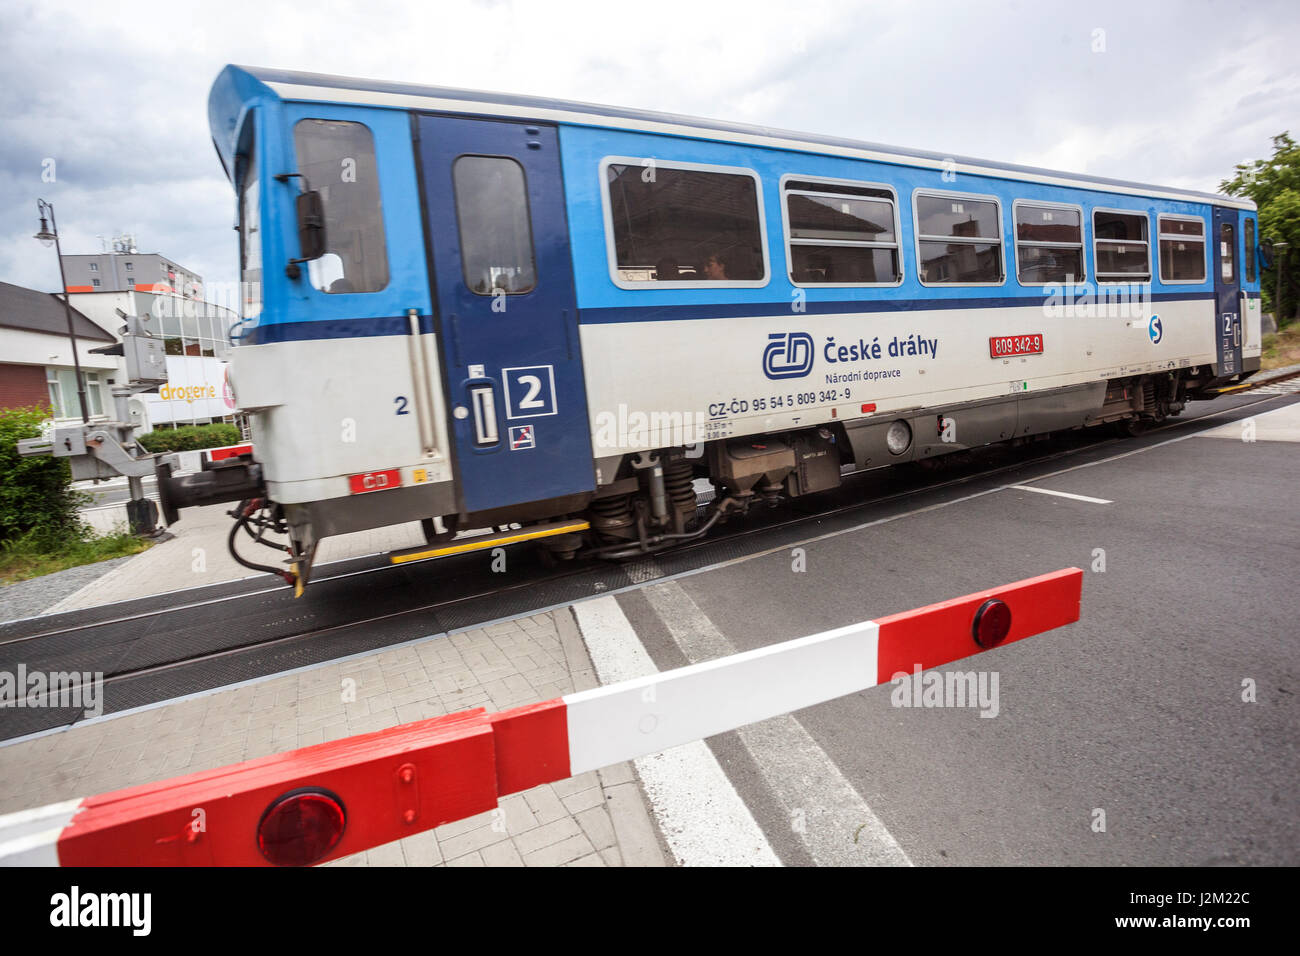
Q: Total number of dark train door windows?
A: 2